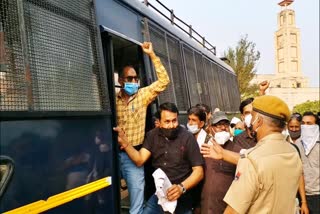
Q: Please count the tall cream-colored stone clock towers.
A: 1